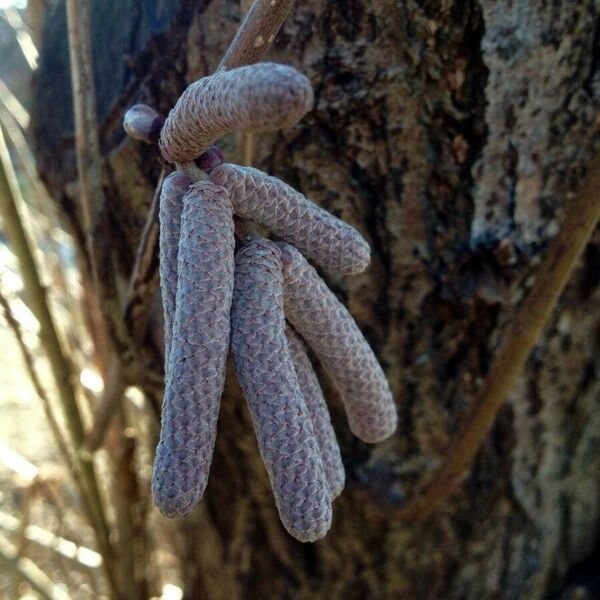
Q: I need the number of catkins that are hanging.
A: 7